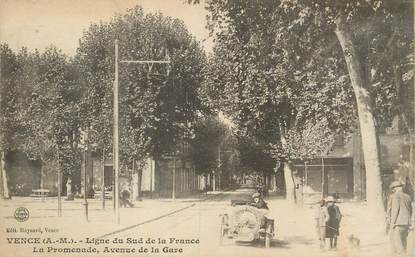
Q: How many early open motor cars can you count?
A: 1